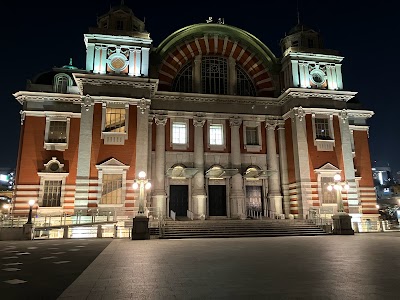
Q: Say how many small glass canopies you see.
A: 3